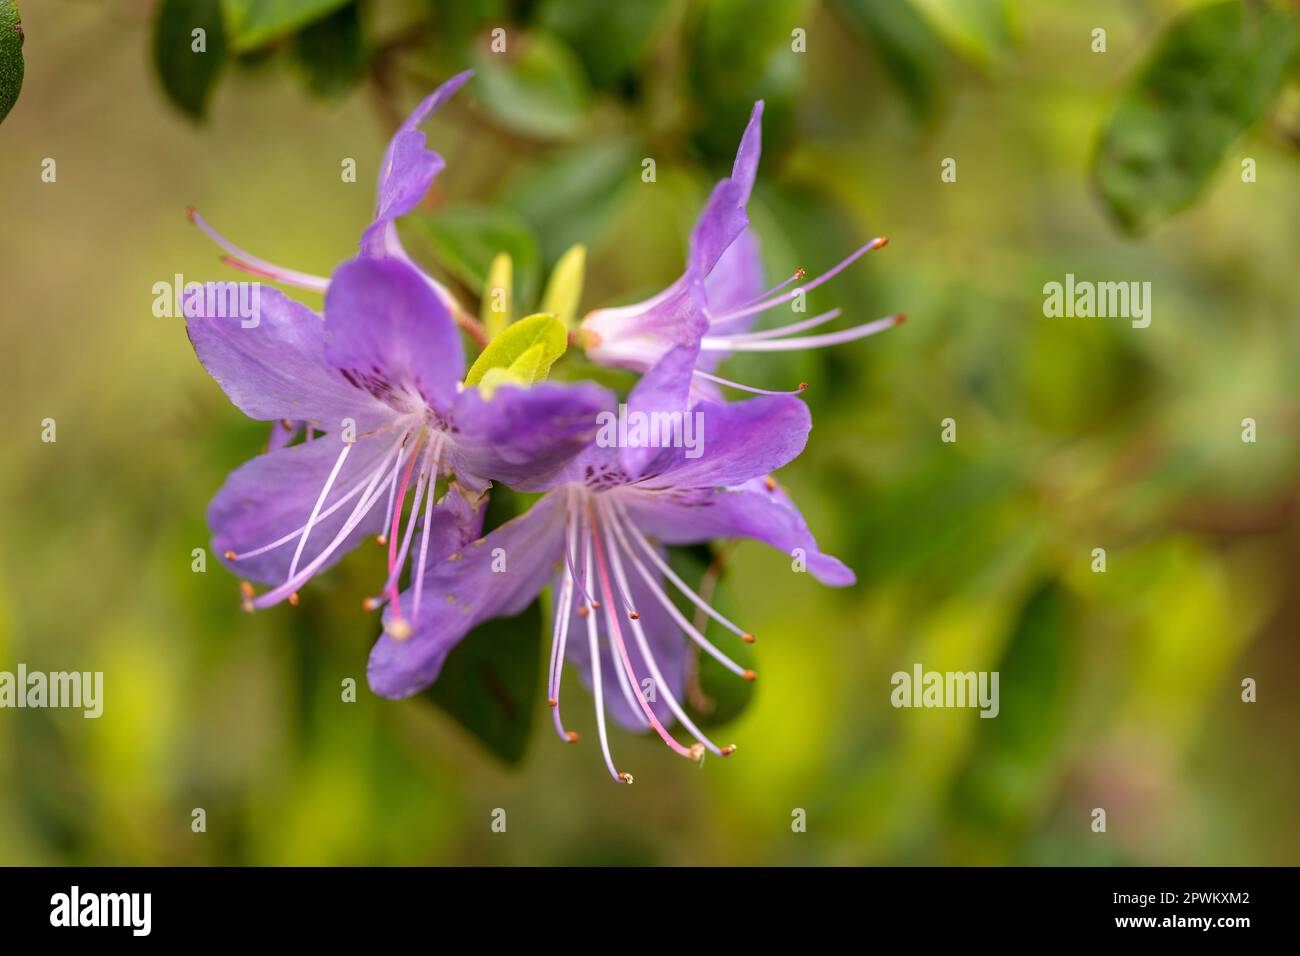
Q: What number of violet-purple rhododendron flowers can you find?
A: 4